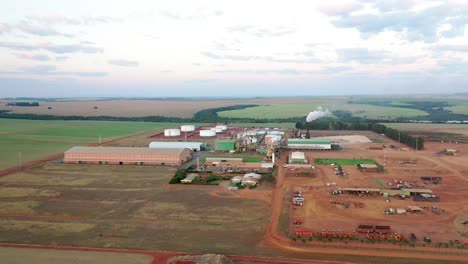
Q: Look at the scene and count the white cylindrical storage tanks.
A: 5